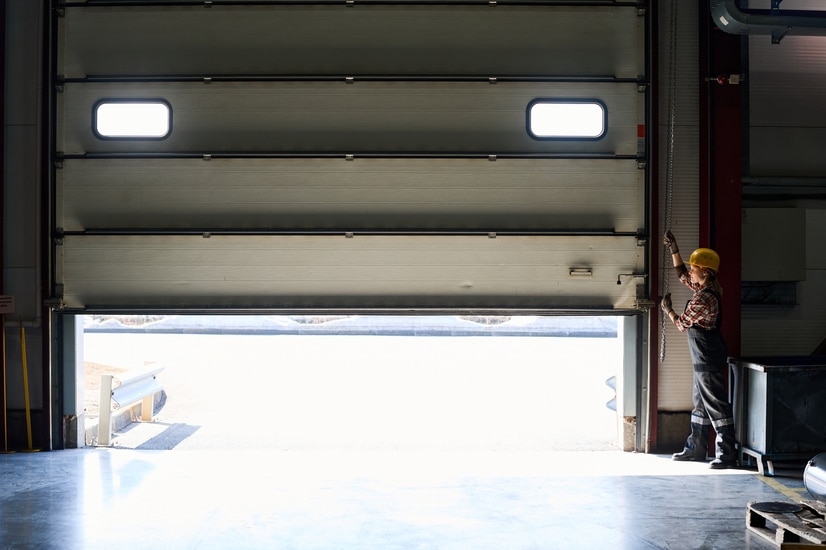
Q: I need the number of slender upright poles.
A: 2